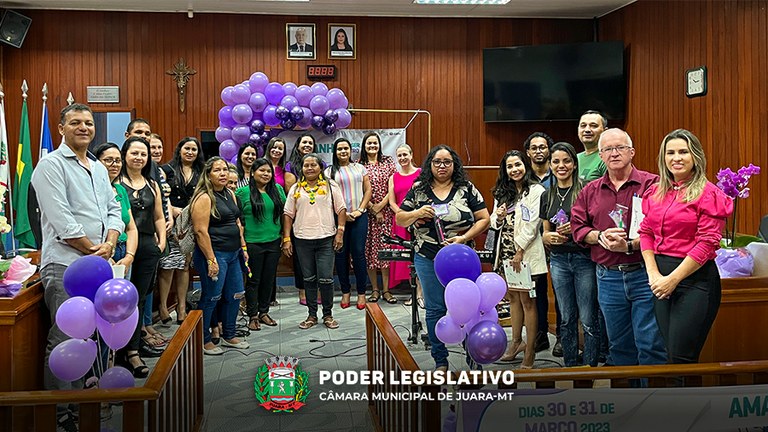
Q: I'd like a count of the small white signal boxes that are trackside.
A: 0